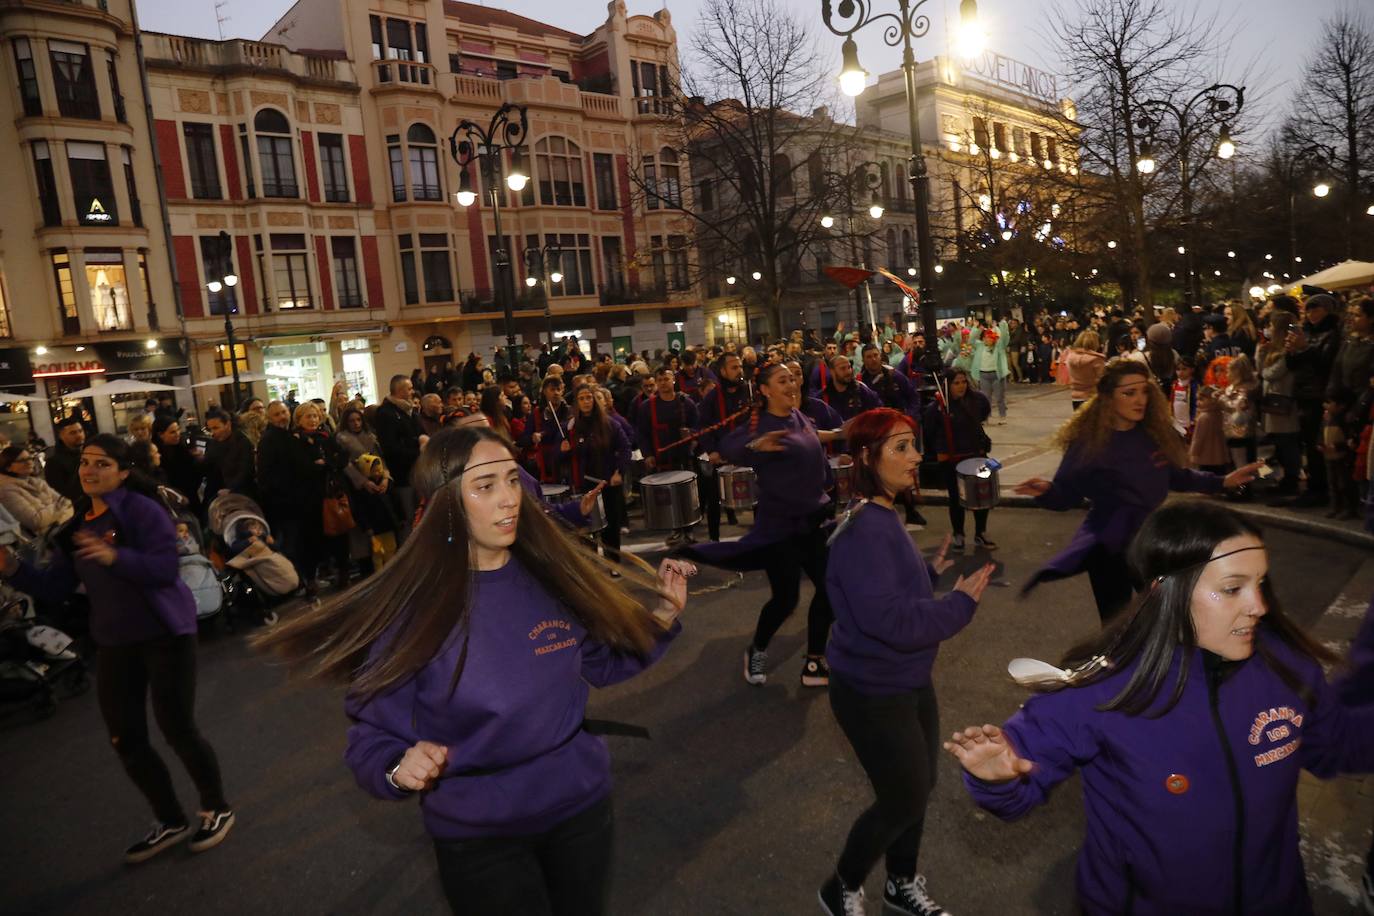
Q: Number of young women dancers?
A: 6